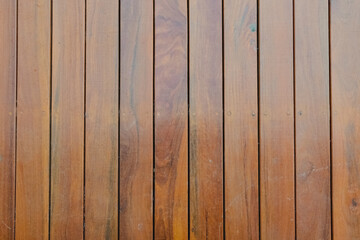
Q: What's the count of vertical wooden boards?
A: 11